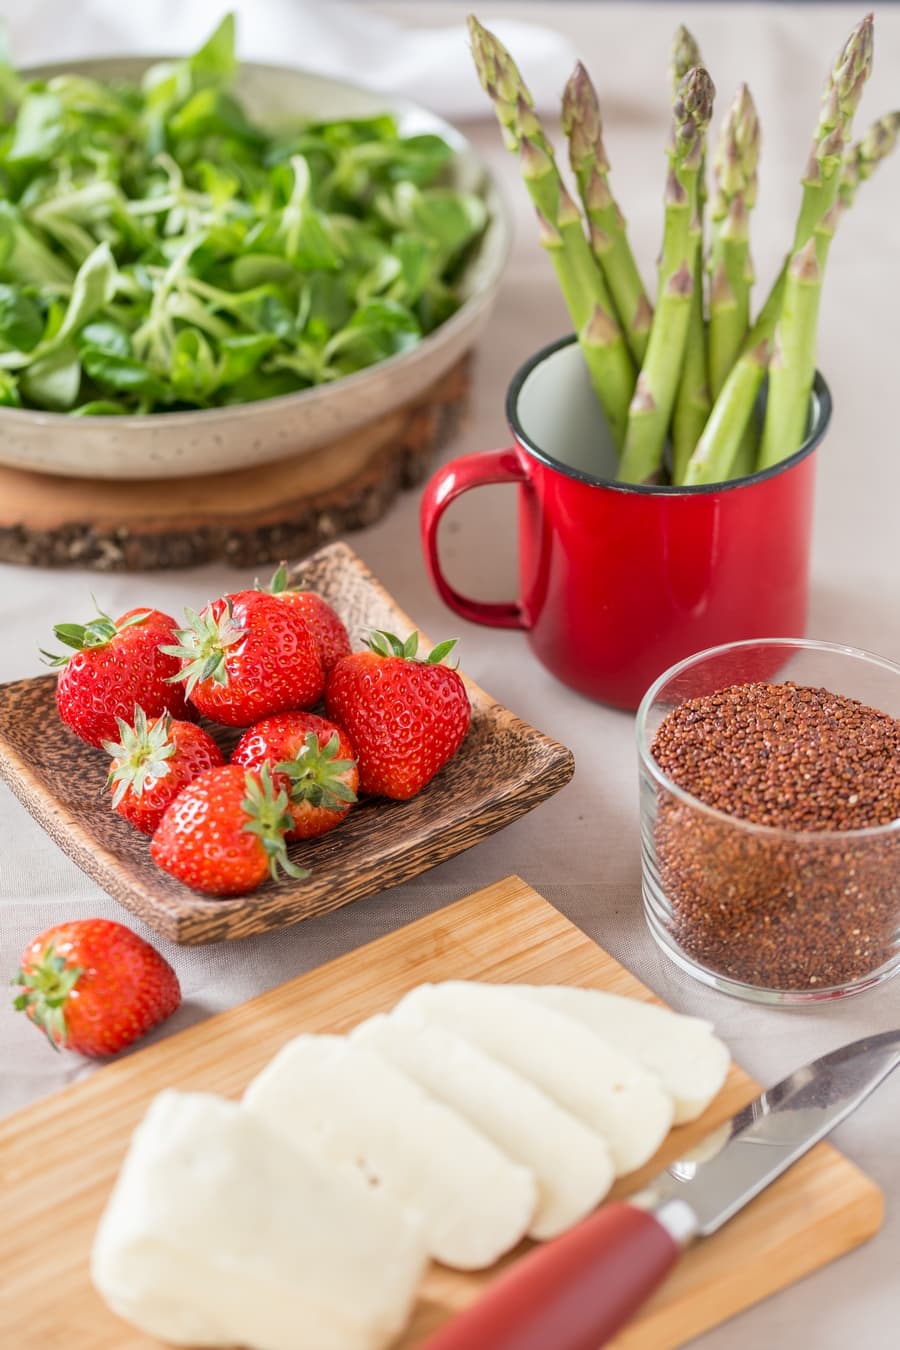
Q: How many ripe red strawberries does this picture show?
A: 8